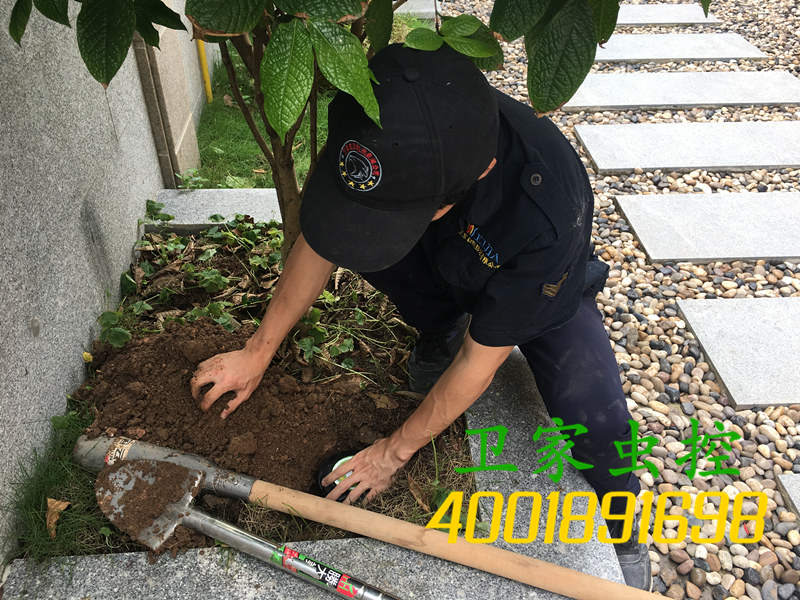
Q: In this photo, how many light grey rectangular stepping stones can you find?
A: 7